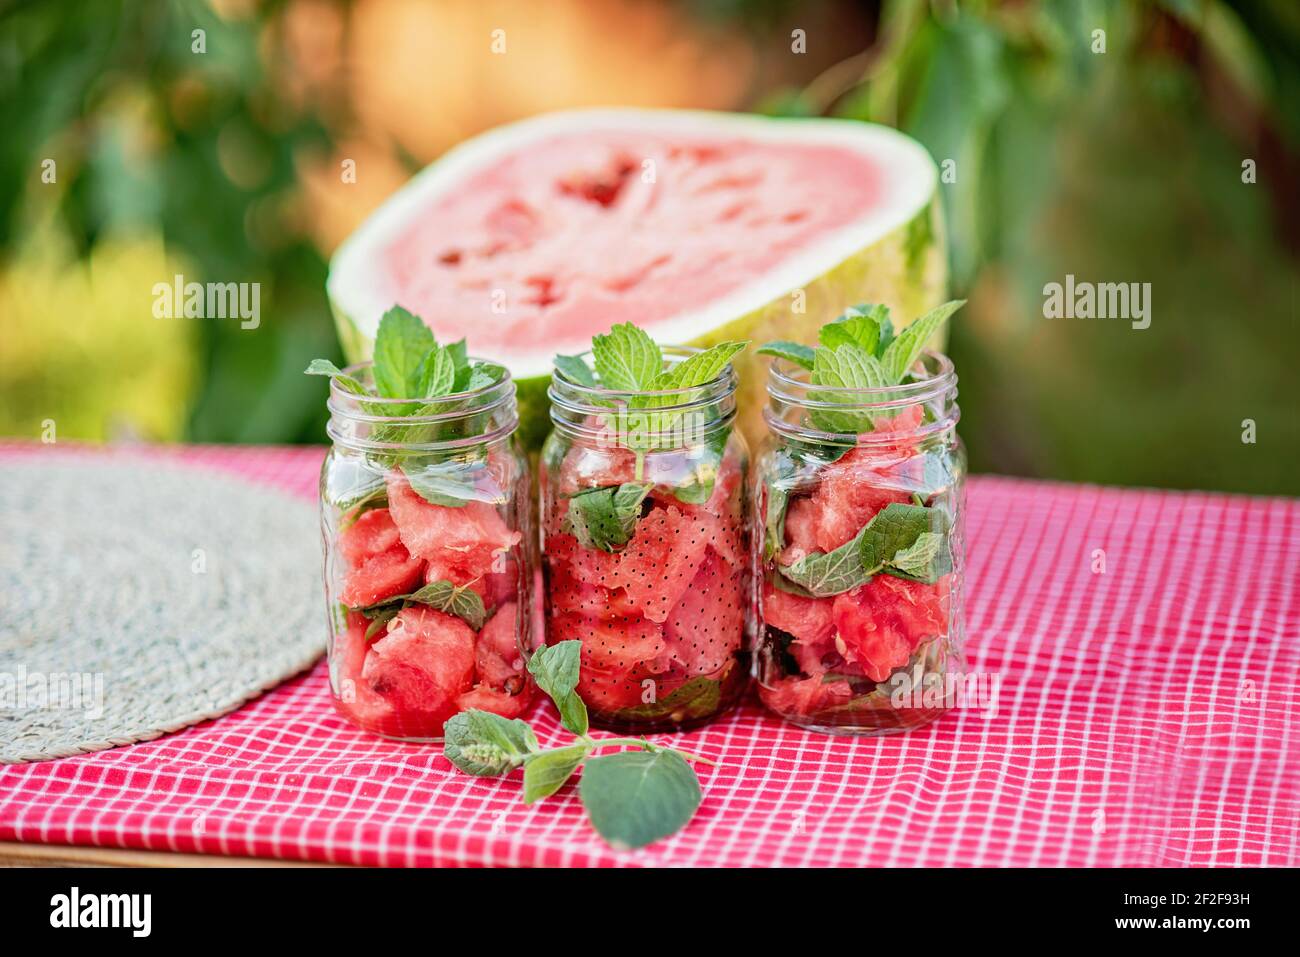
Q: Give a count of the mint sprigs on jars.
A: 3